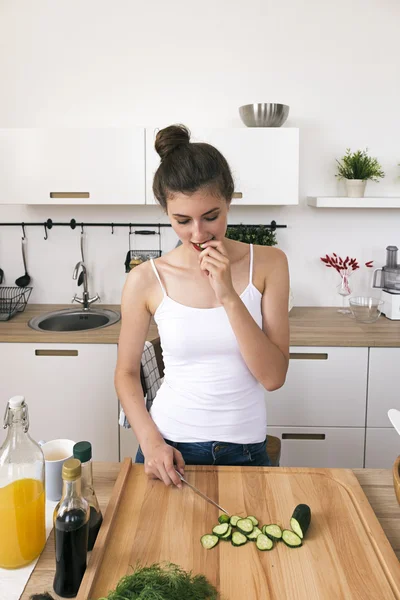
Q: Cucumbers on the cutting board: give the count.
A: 1